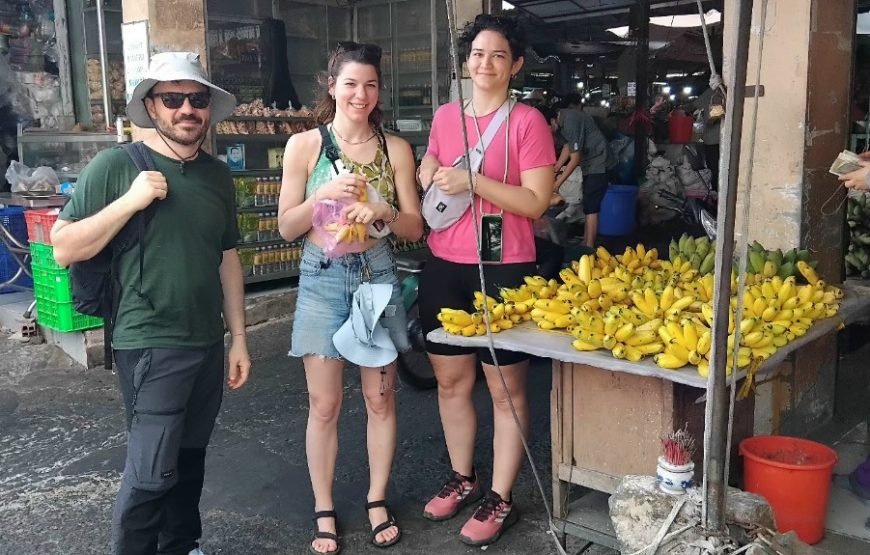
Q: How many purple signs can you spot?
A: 0